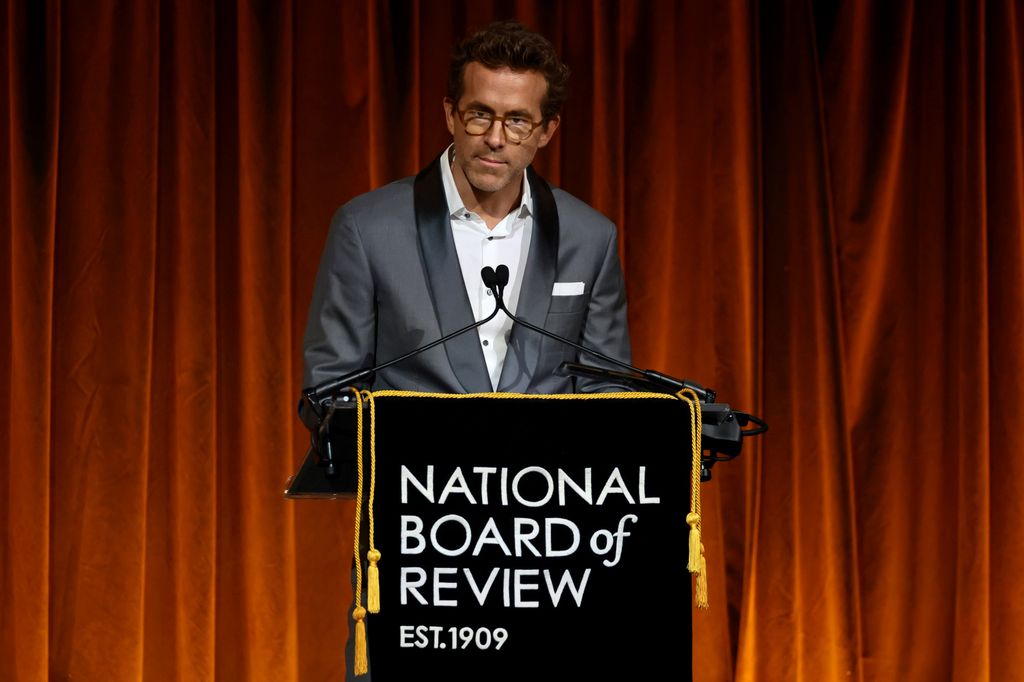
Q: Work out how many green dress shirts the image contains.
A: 0